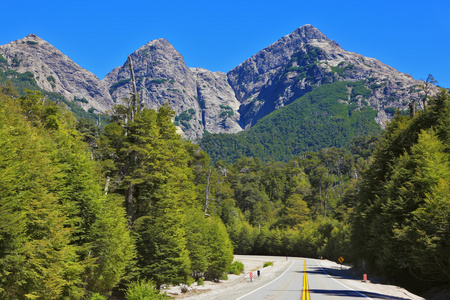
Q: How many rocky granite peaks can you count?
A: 3